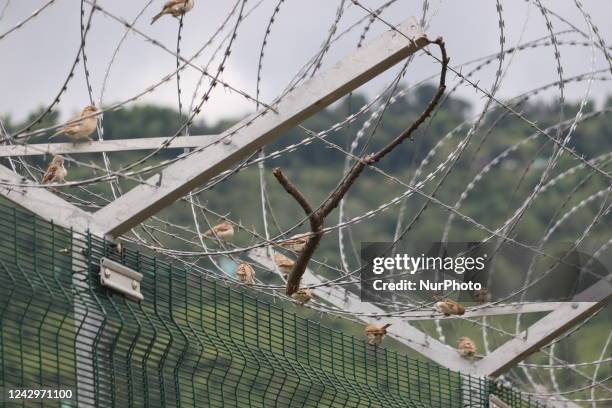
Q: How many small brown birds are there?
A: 12